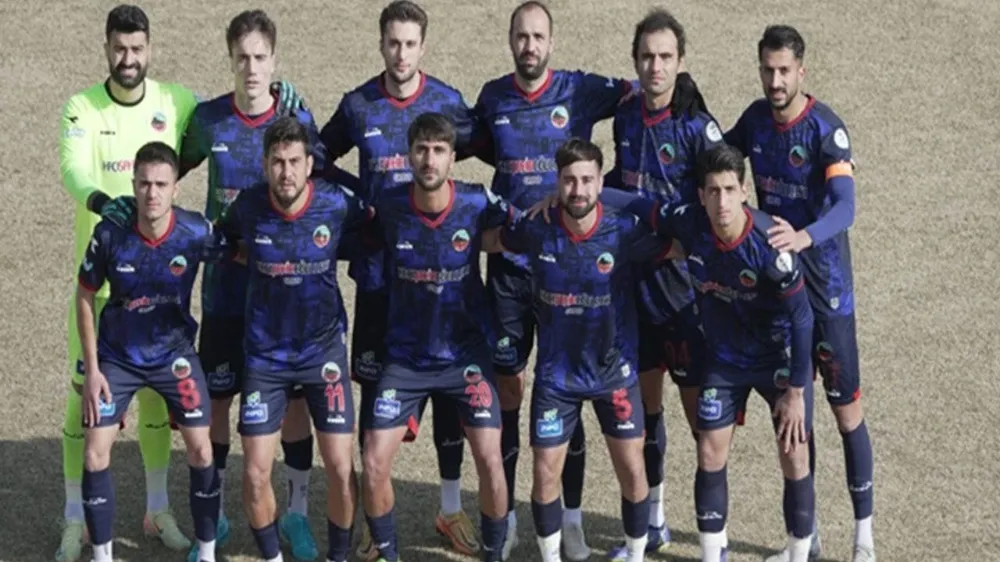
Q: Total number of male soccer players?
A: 11